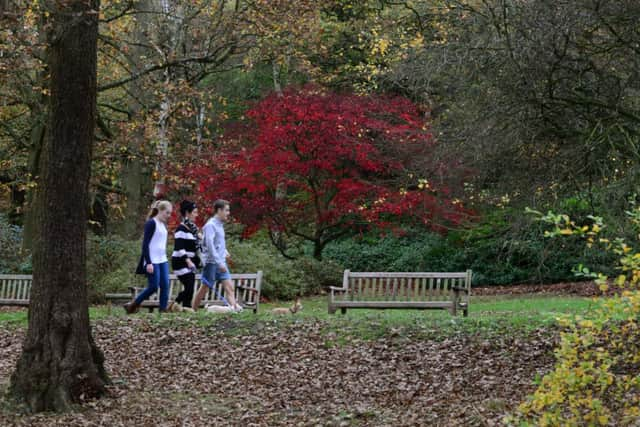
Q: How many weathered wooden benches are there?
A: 3